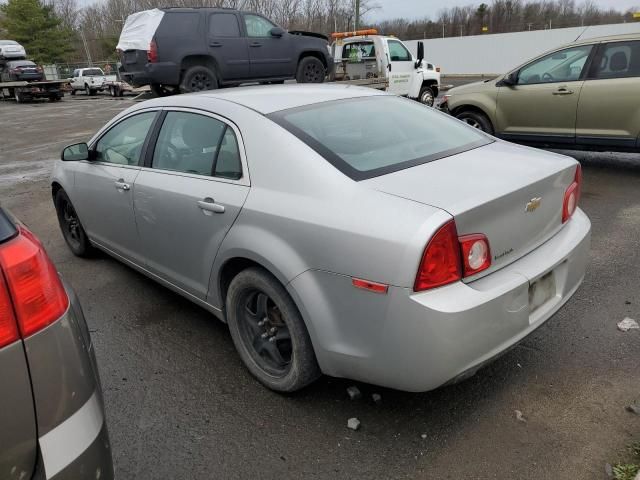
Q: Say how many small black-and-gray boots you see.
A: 0